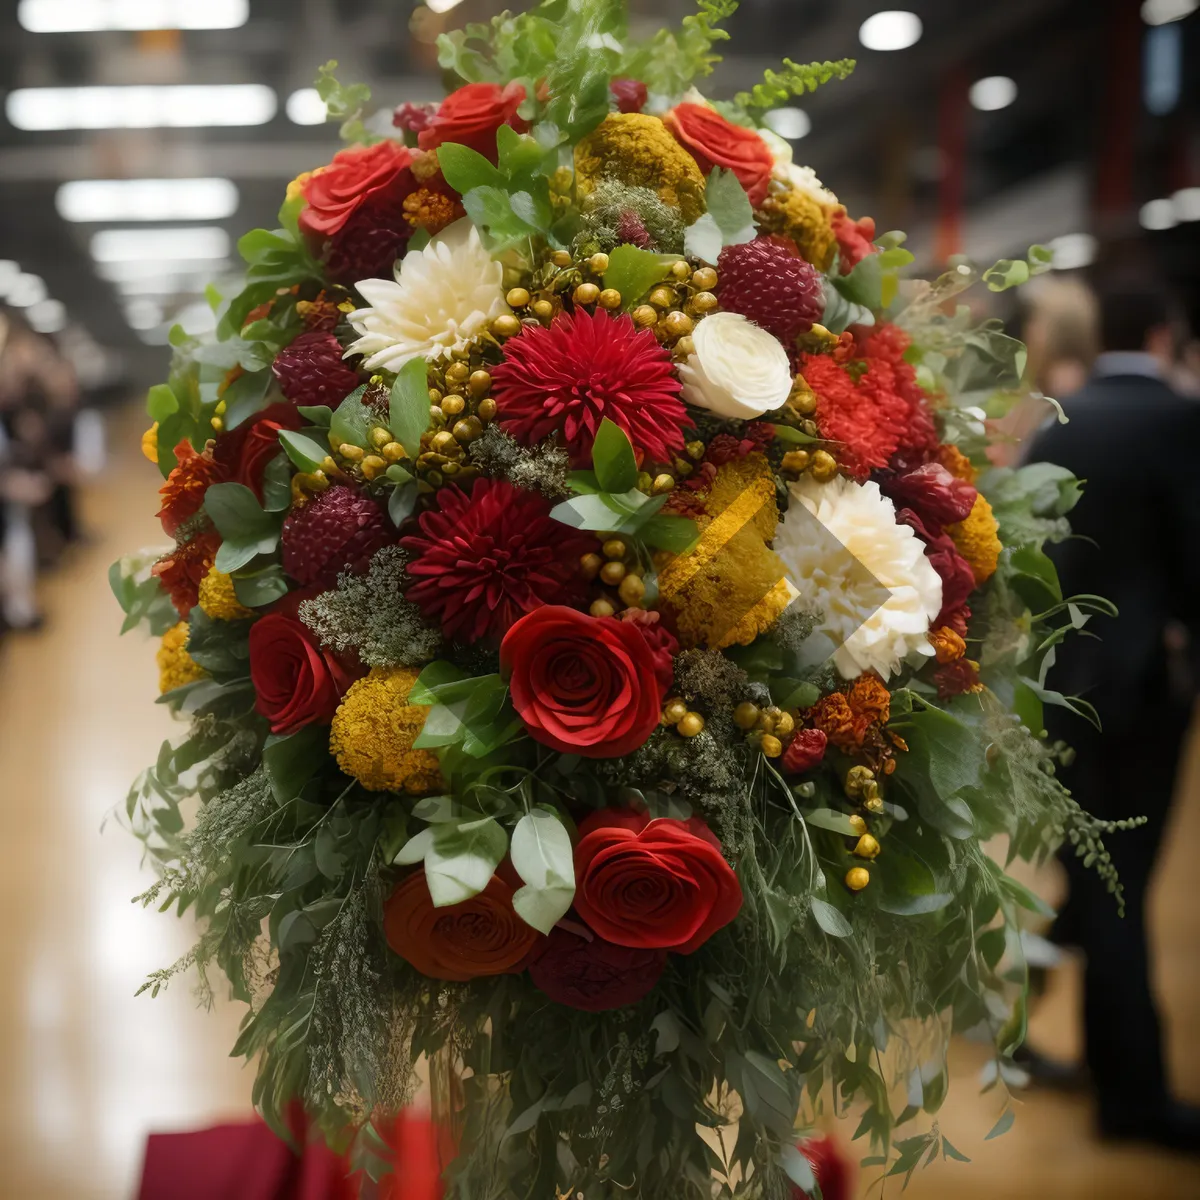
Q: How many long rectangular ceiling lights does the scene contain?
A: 4